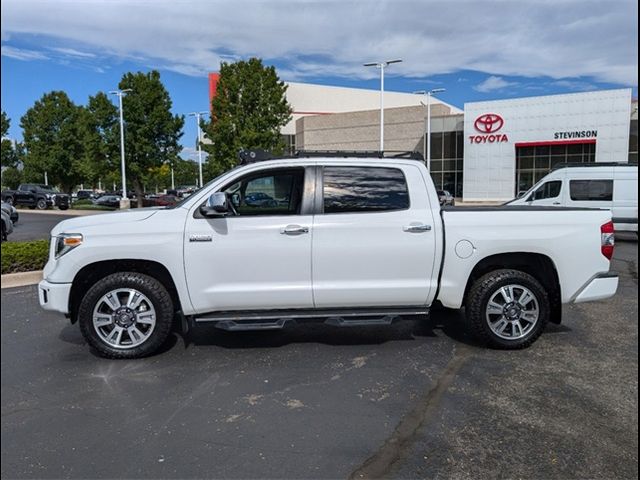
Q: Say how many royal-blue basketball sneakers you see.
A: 0